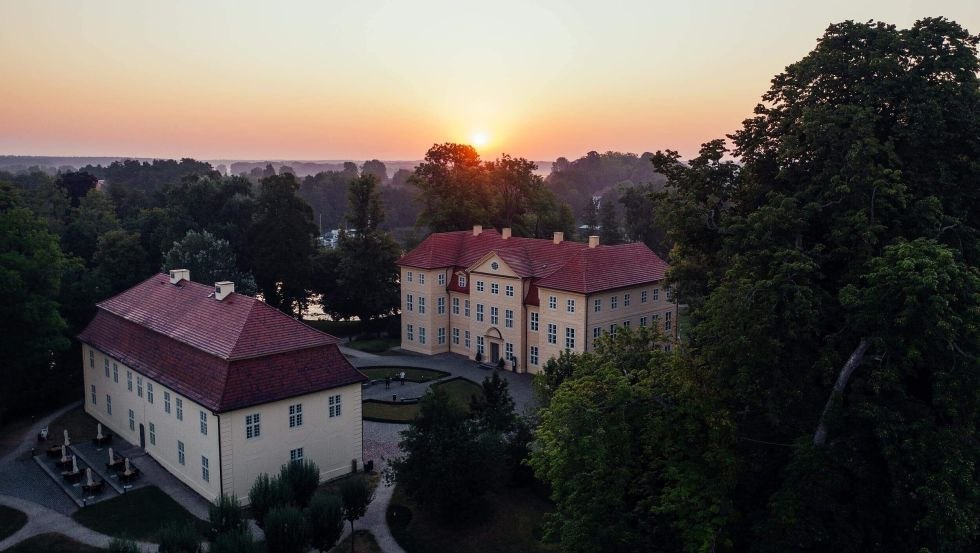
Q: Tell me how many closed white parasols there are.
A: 7